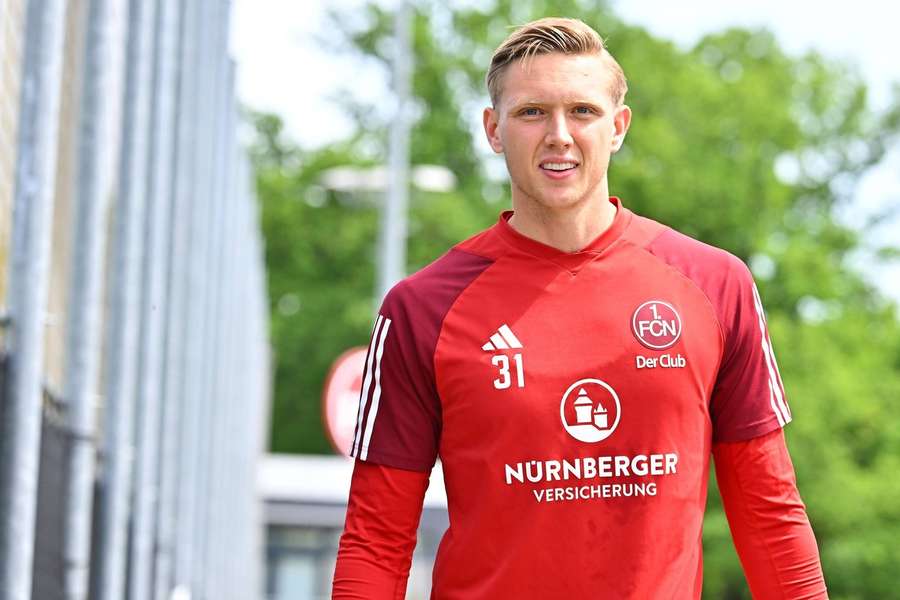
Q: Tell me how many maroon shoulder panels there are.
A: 2